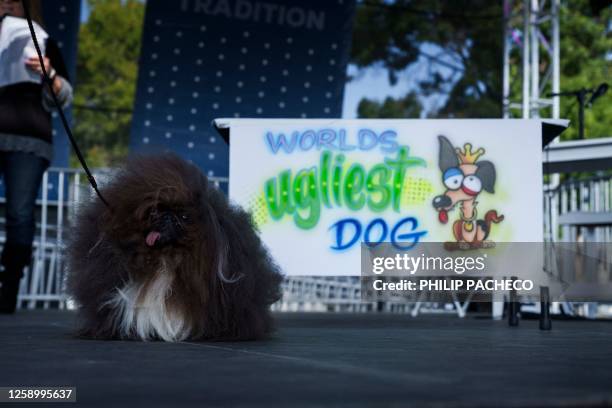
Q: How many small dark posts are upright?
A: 2